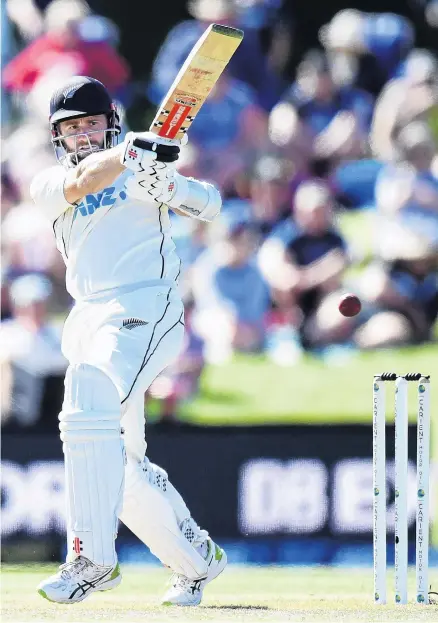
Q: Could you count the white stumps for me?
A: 3